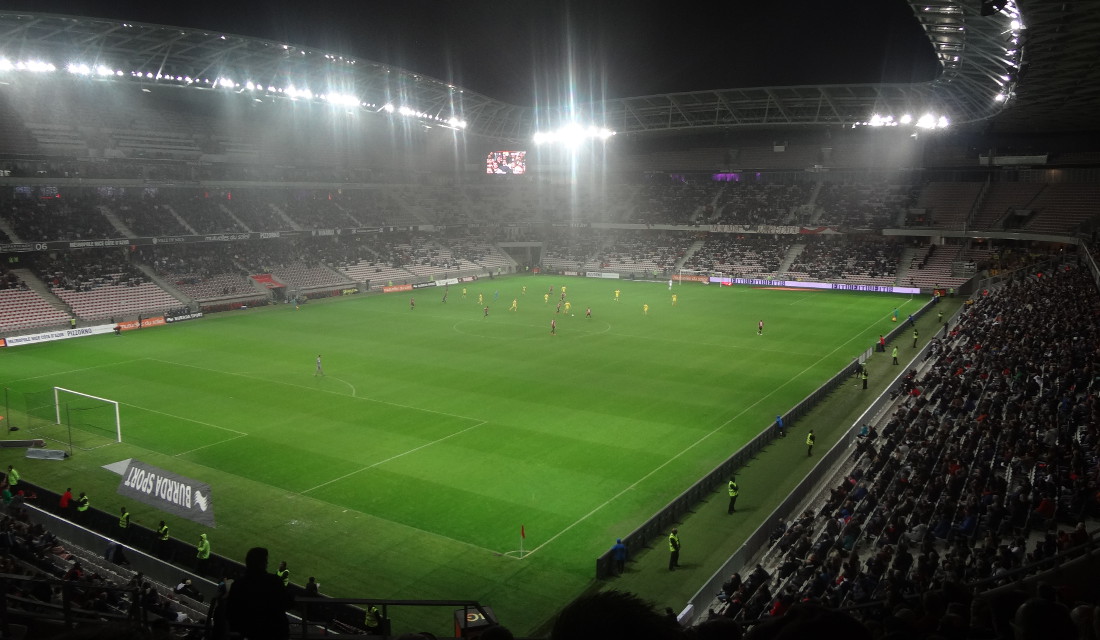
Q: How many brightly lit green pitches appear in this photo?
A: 1